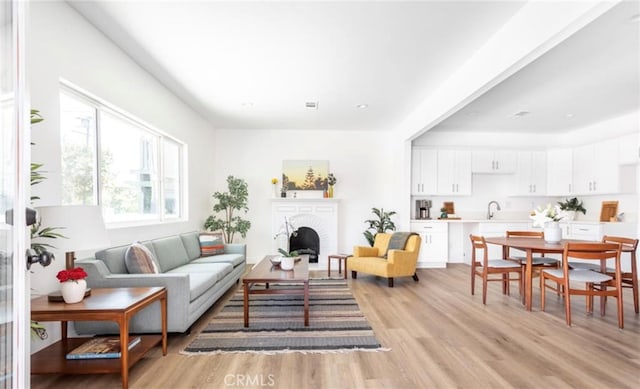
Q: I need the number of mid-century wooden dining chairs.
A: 4